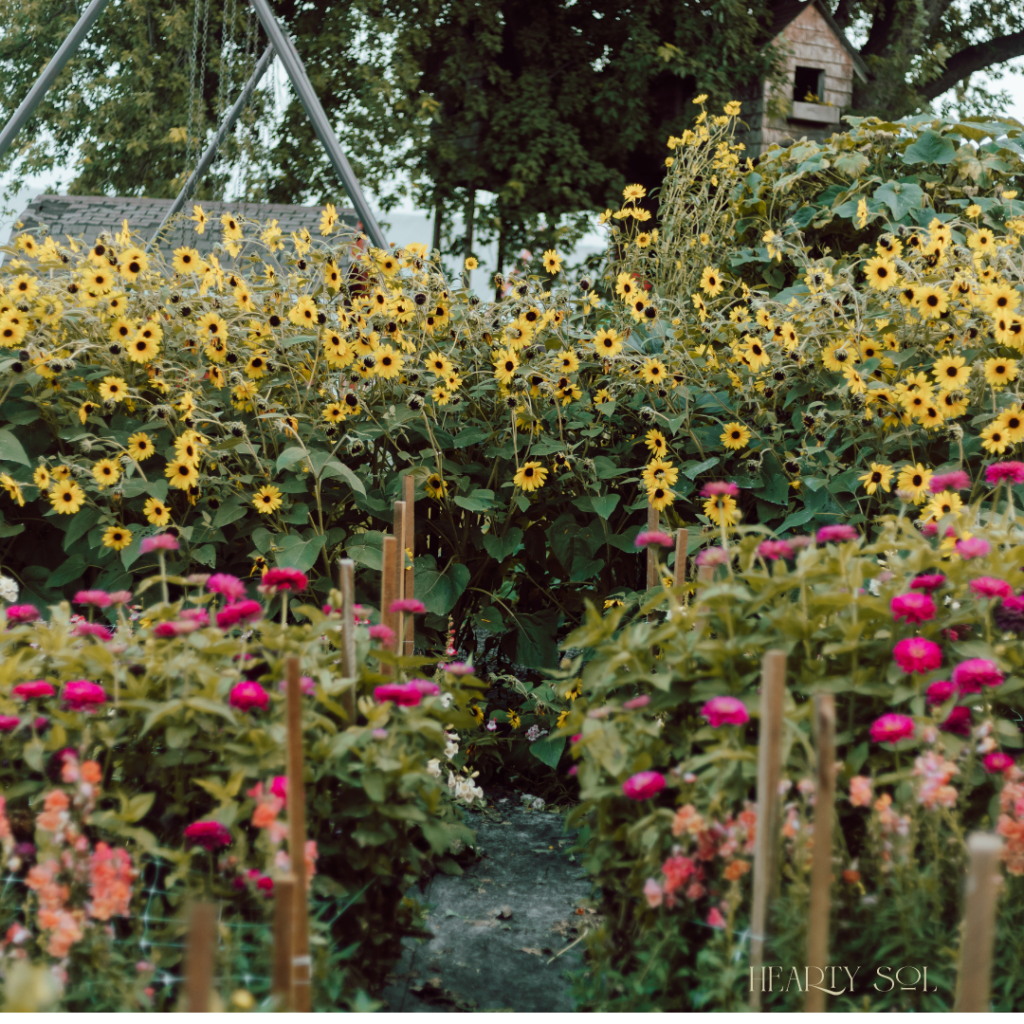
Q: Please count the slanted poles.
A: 3